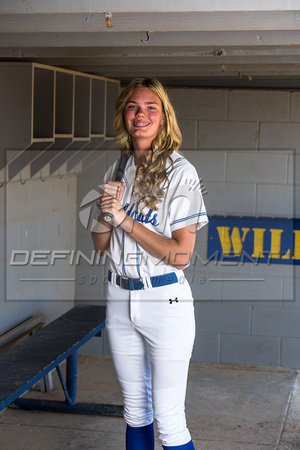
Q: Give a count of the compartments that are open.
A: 5